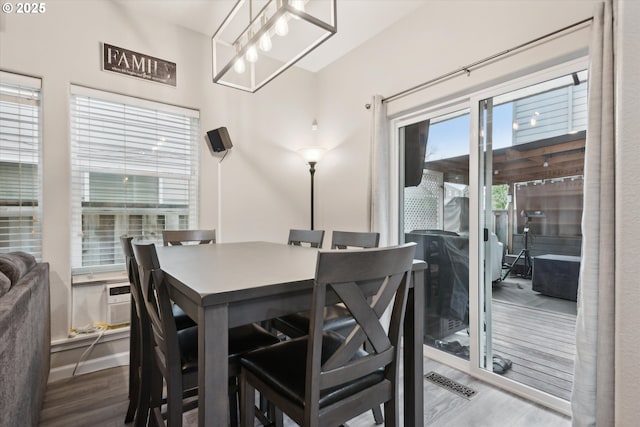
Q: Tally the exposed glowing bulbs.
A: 5